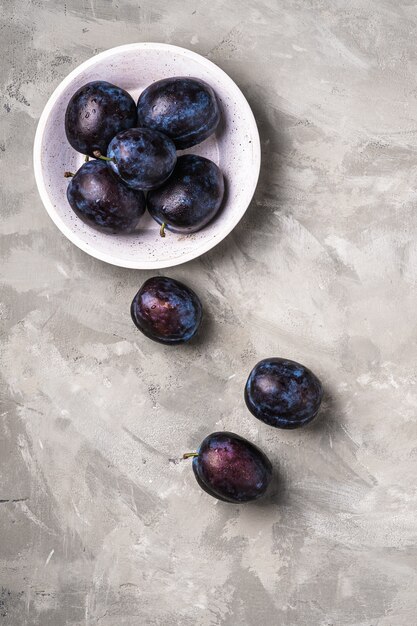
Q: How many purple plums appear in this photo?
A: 8